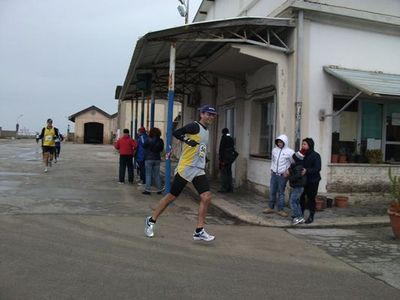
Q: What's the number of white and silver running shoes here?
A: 2